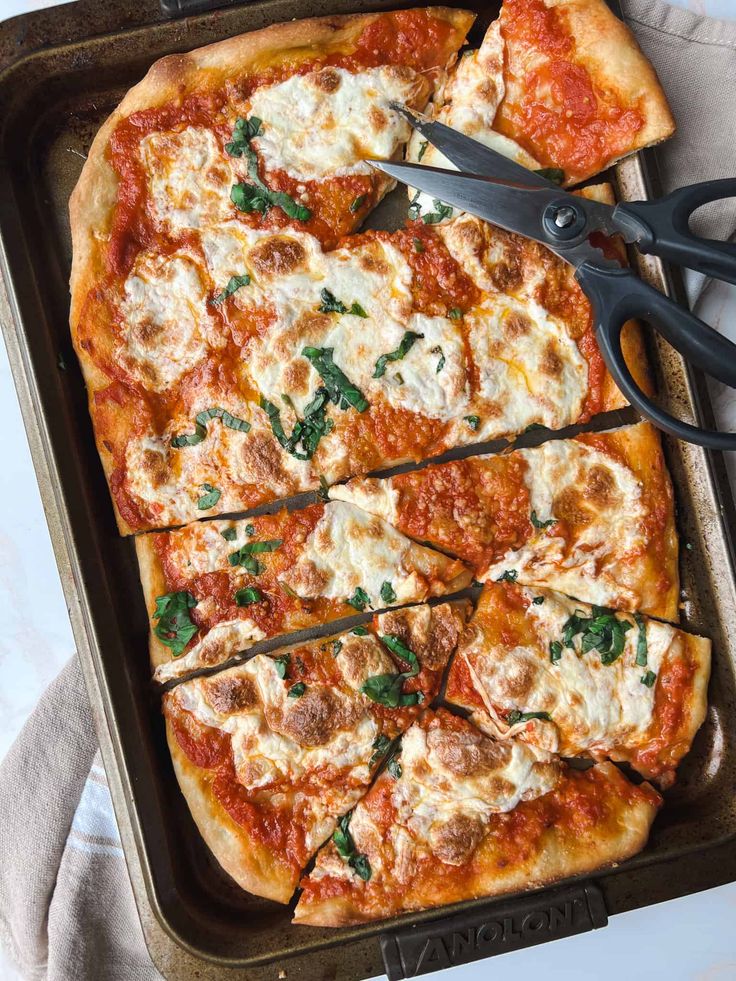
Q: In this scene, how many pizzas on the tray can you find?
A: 1